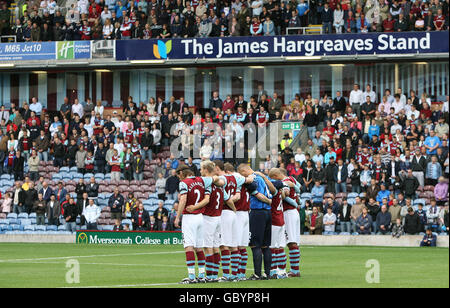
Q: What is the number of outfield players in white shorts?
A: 6